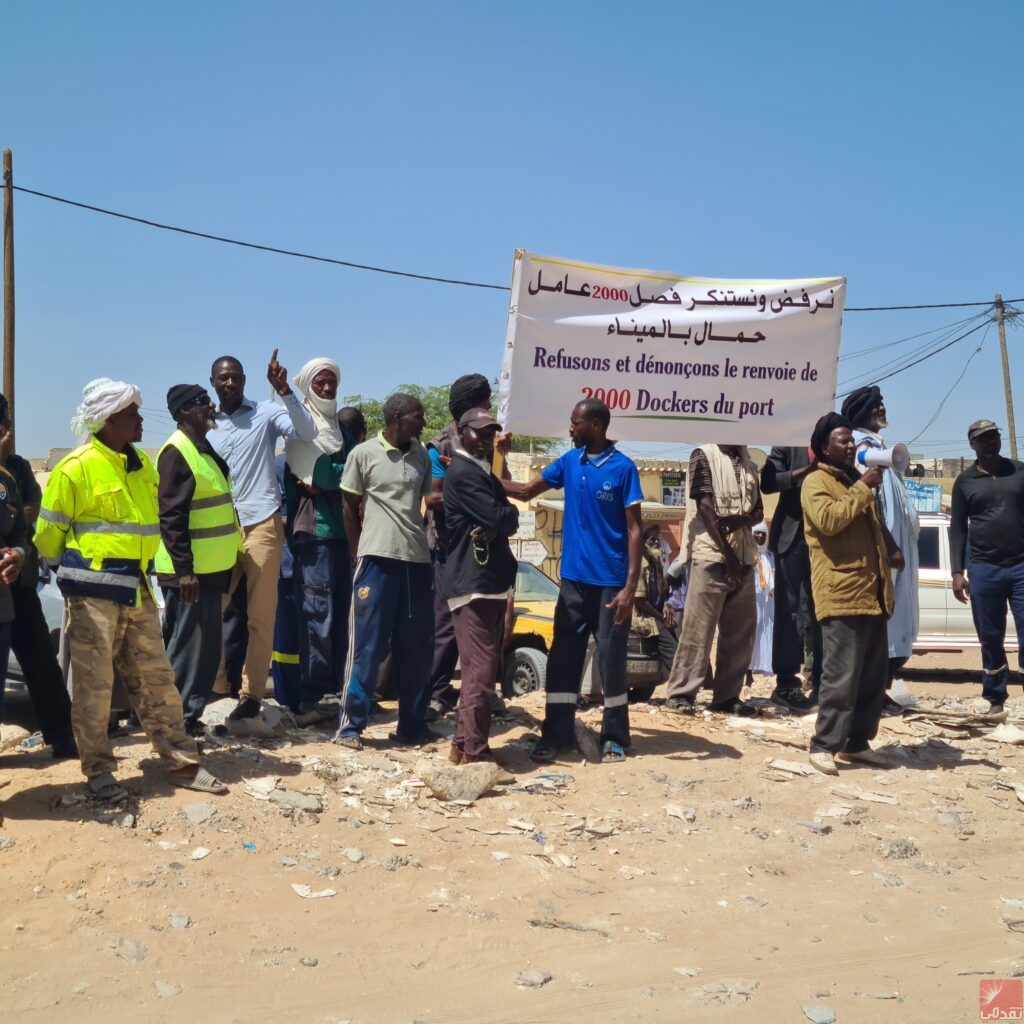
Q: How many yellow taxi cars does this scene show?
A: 1